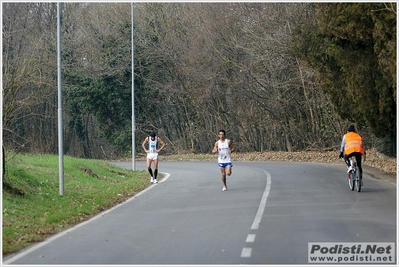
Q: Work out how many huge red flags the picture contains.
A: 0